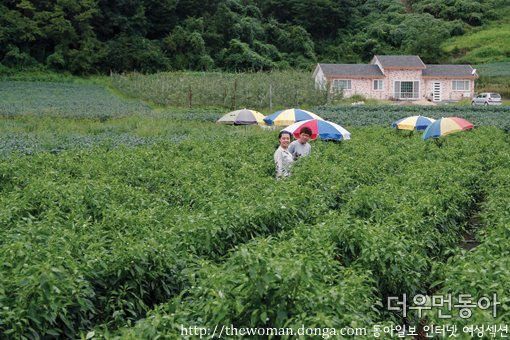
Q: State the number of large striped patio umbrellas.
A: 5